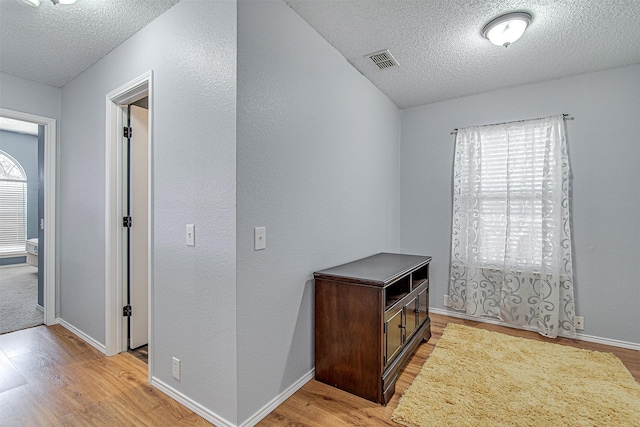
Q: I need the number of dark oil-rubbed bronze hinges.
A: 3